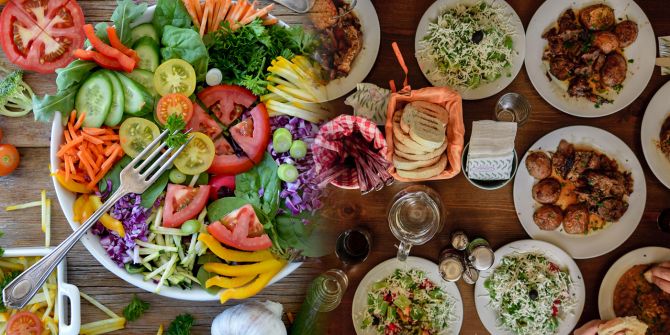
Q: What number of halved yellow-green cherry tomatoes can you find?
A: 3